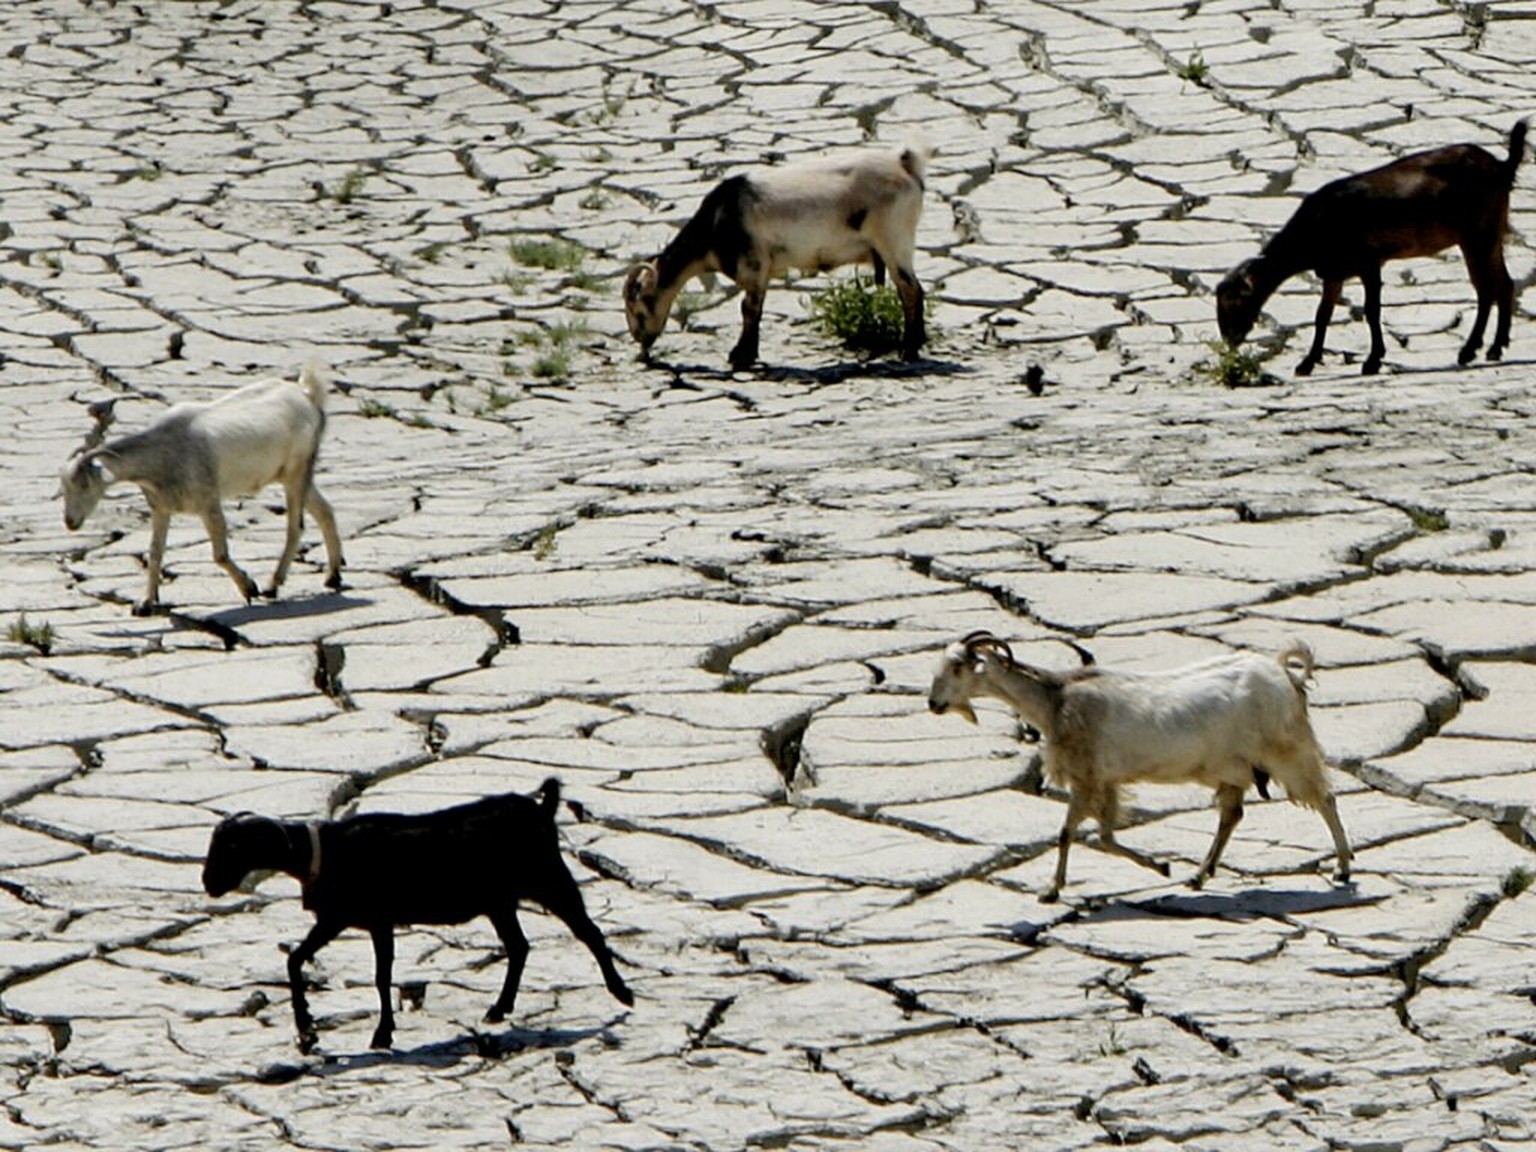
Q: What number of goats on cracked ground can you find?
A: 5